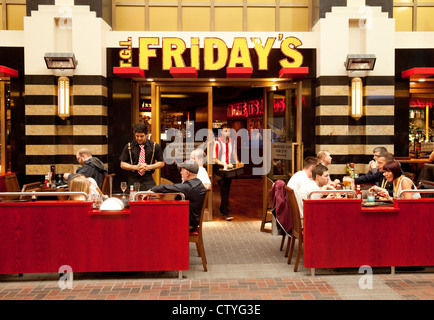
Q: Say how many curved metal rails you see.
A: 4